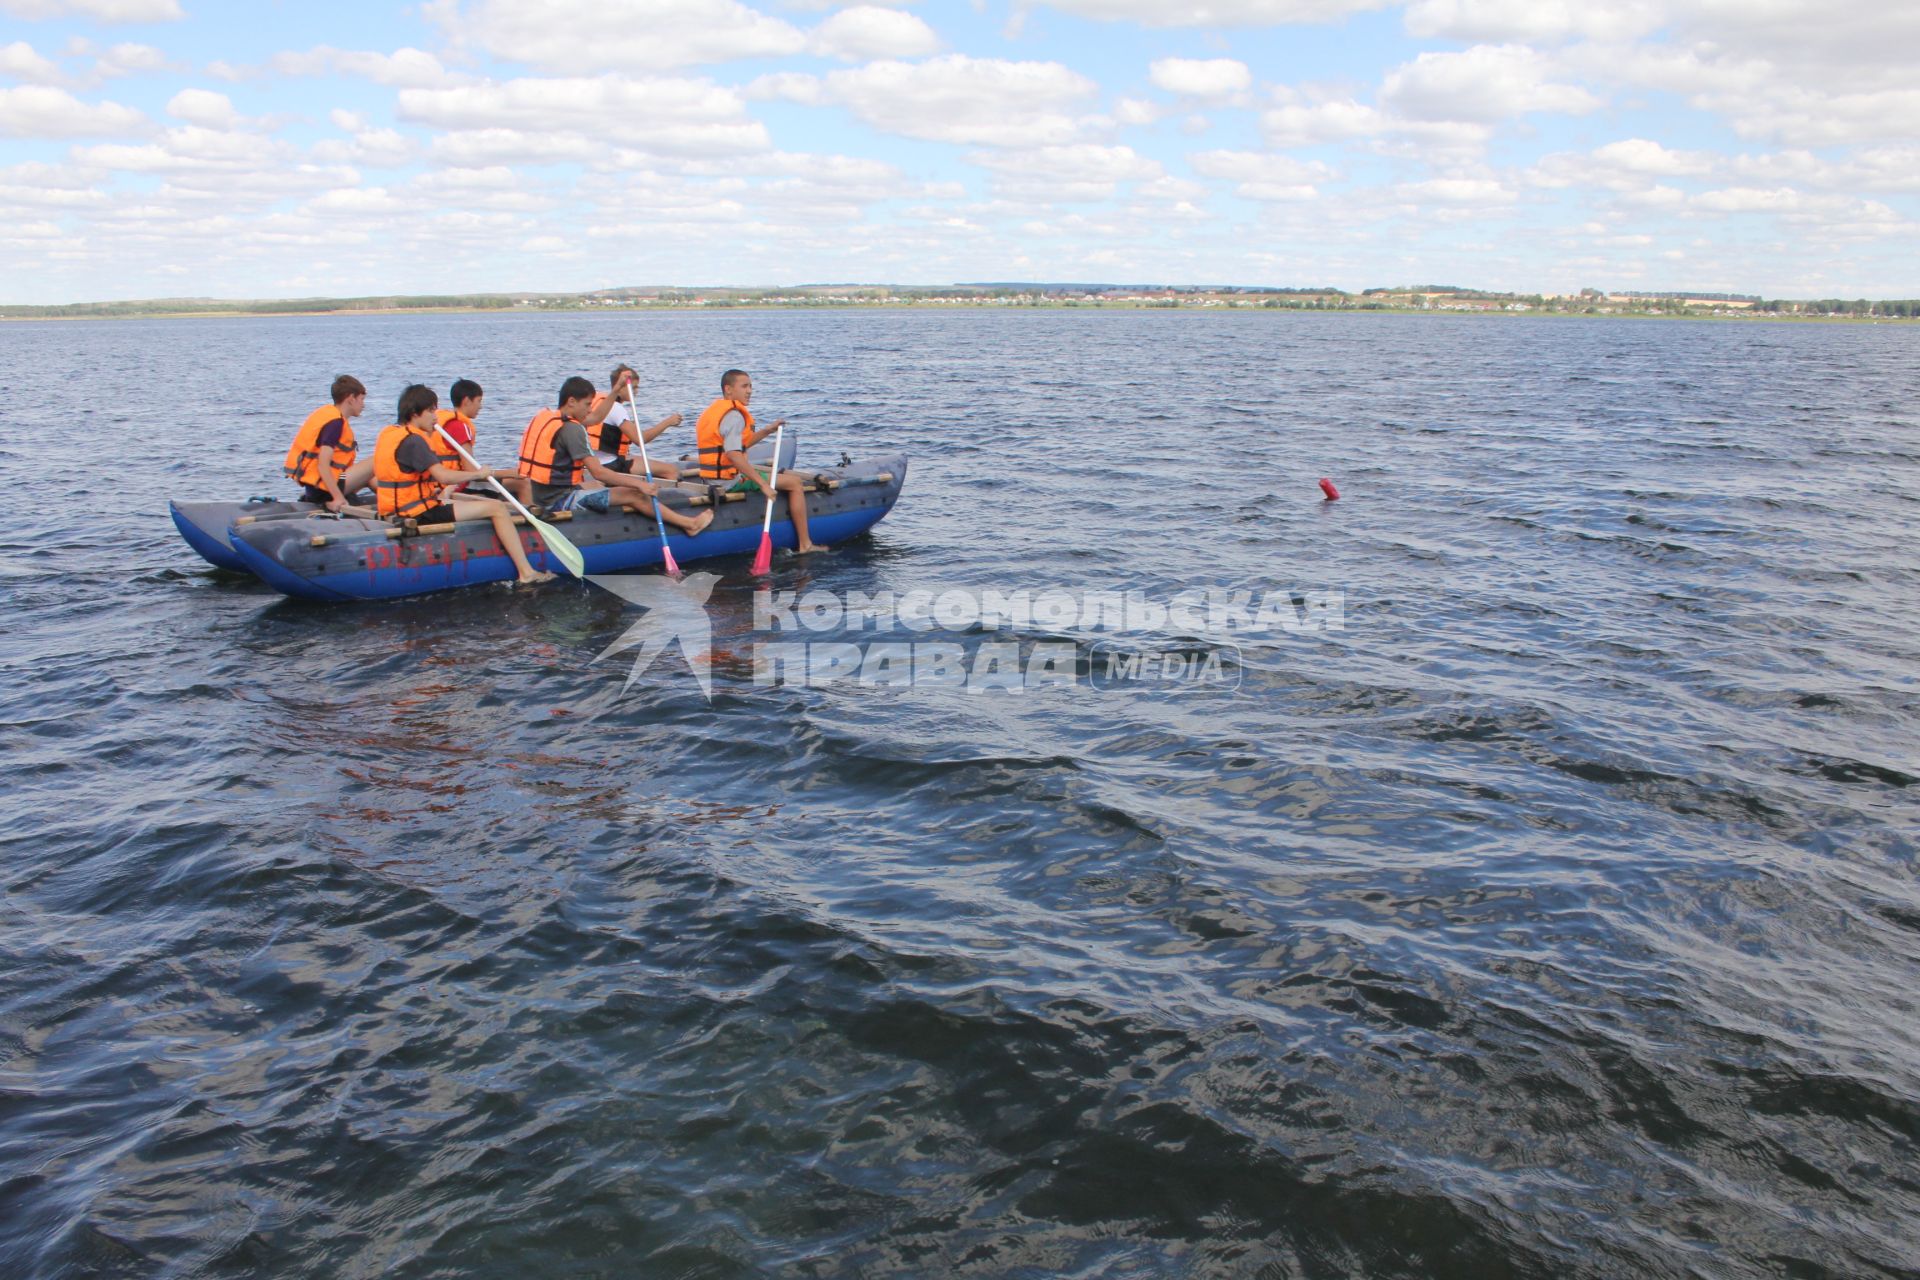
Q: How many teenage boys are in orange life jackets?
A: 6